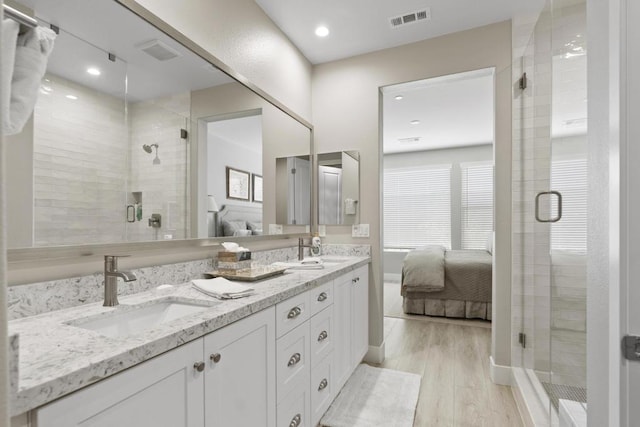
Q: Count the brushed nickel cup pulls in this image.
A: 6